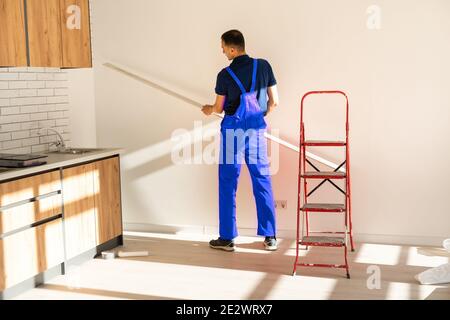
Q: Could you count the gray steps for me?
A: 4